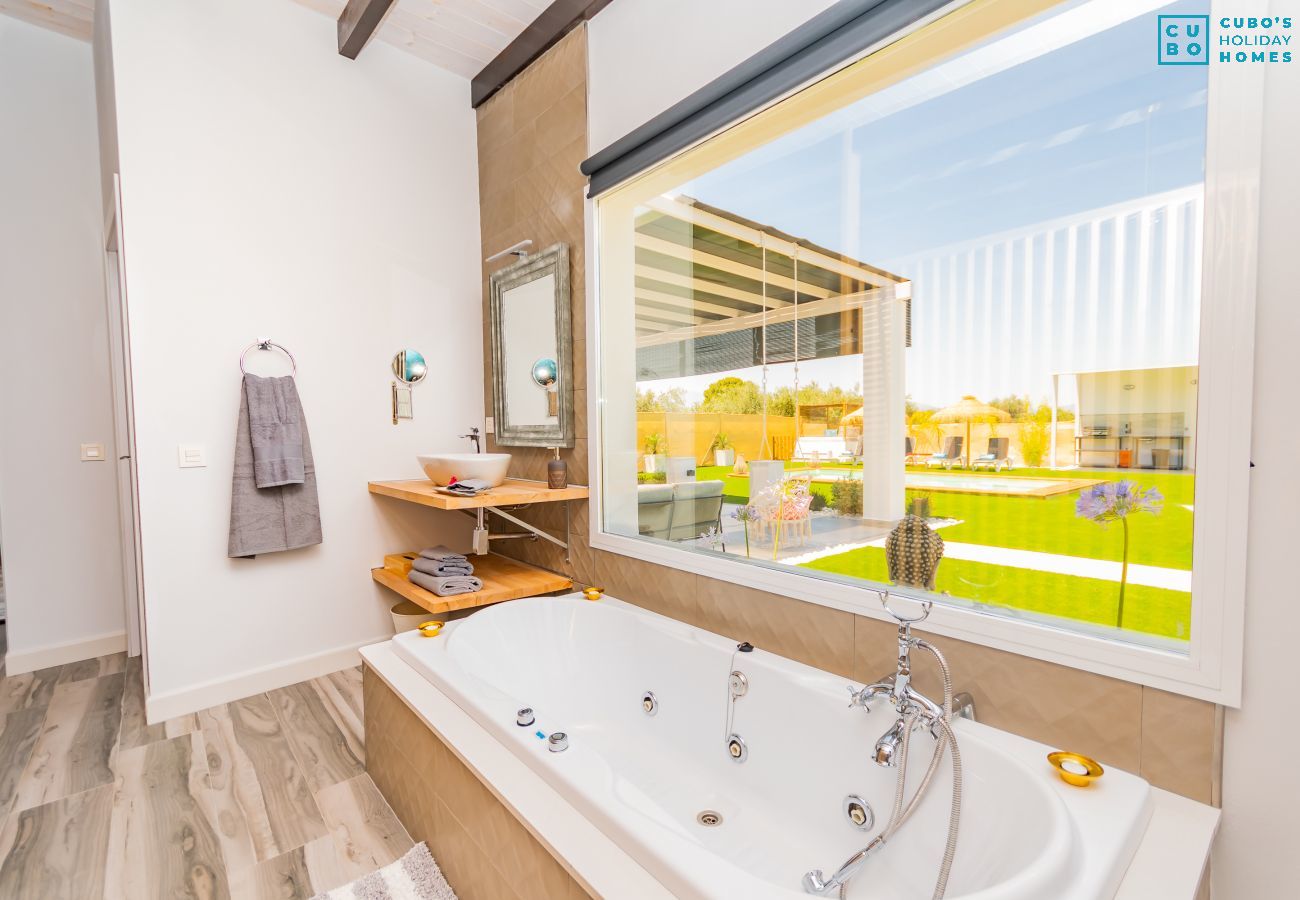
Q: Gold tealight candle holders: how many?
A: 3